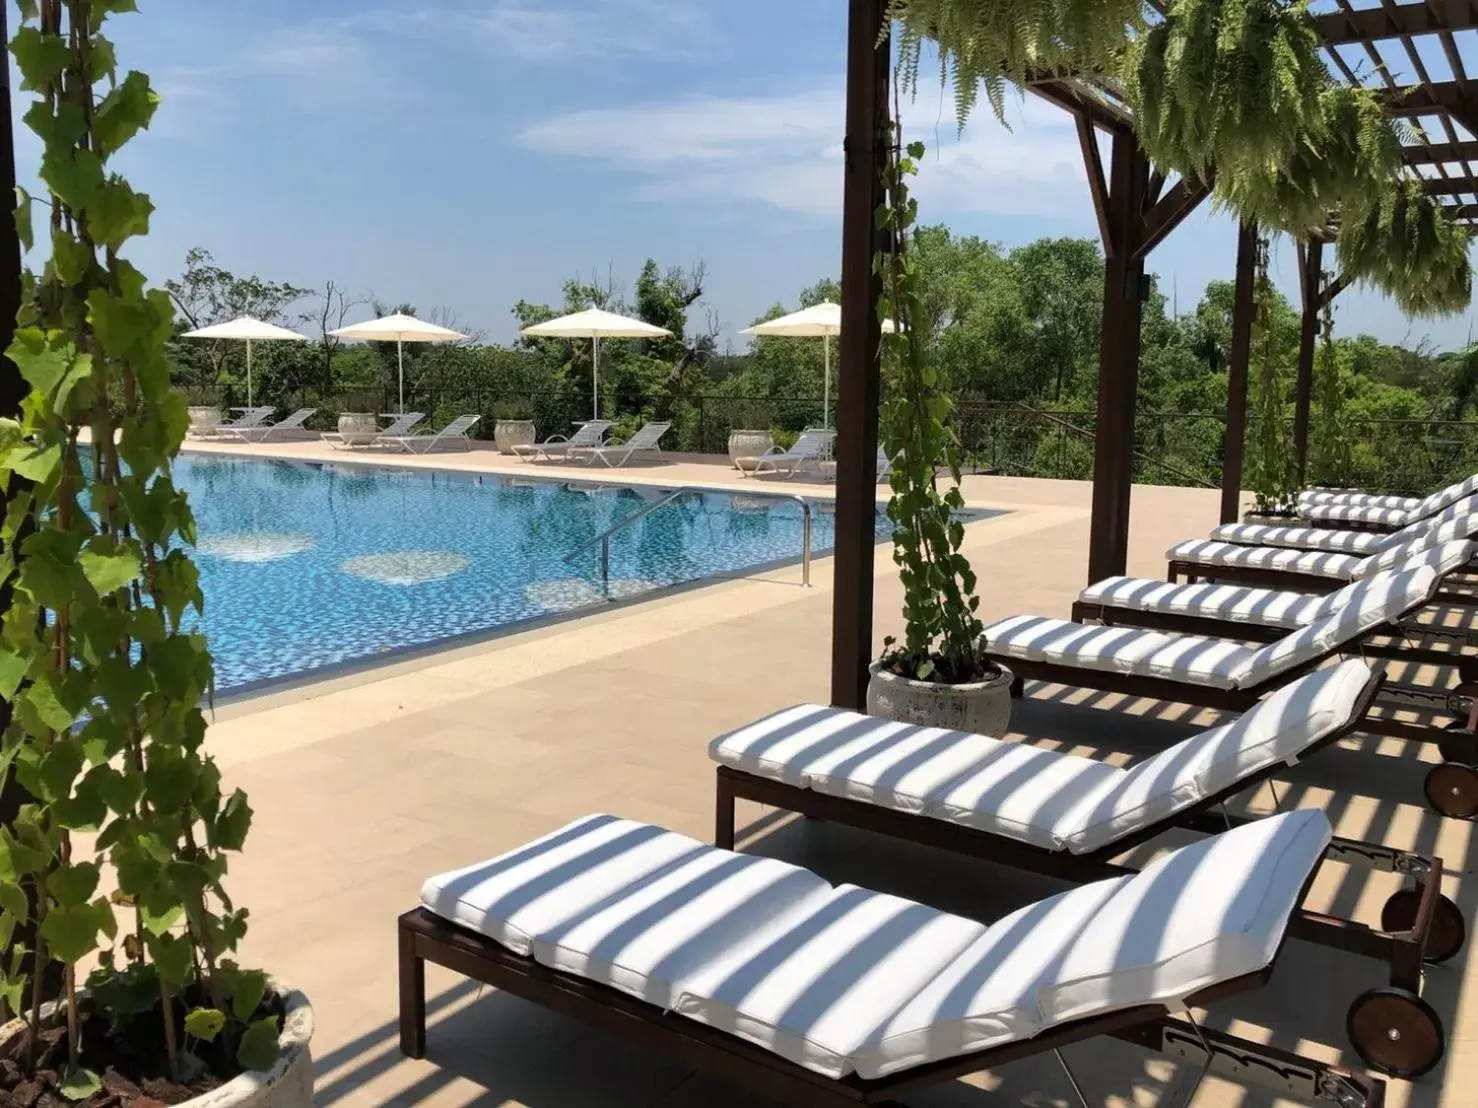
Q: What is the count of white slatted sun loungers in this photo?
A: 8